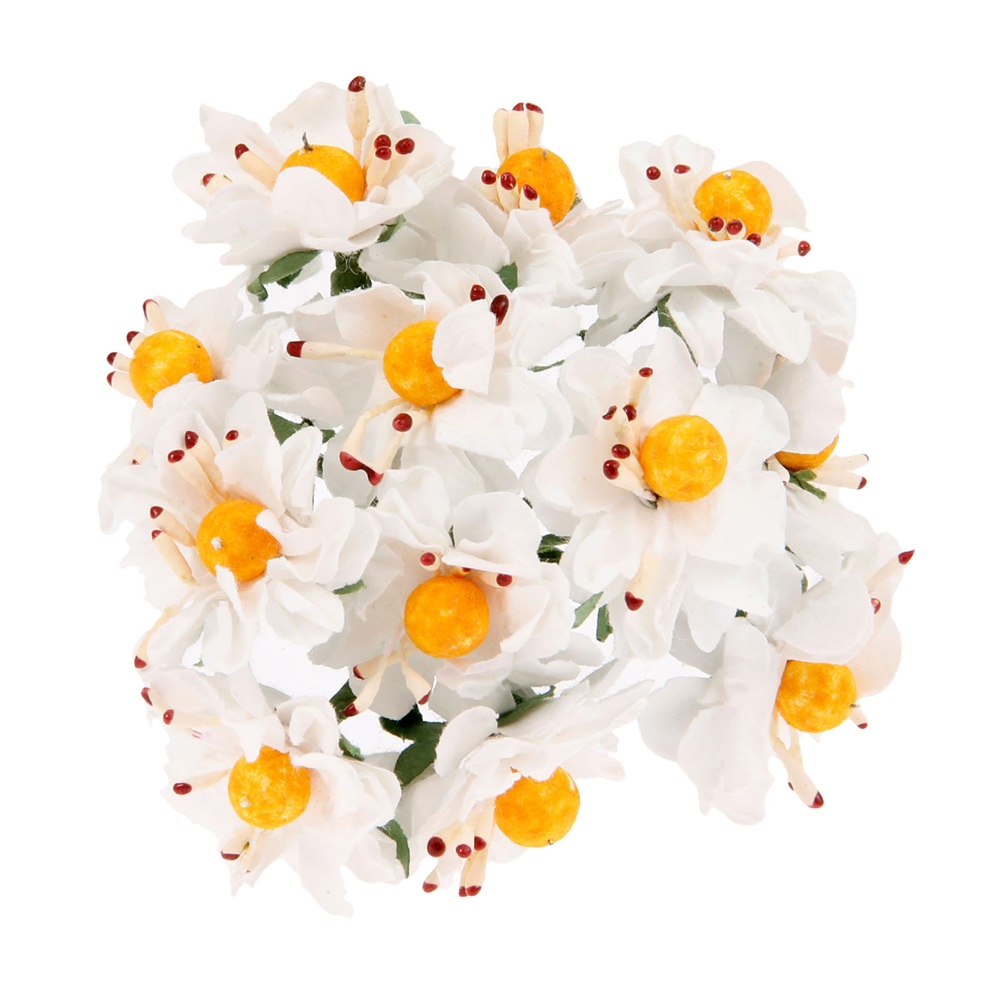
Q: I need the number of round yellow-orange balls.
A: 12